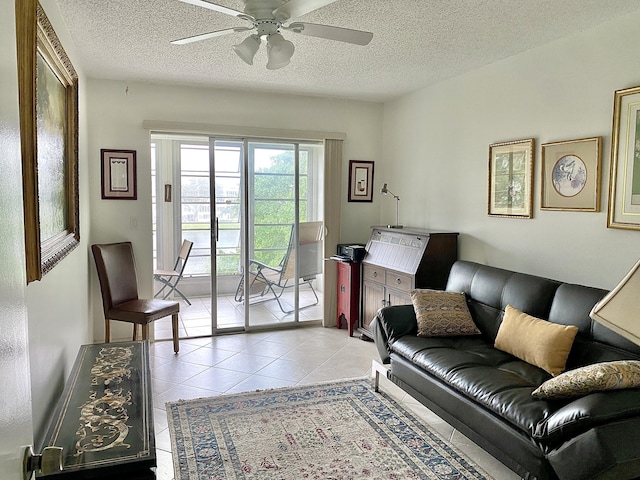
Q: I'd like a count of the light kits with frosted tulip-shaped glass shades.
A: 1